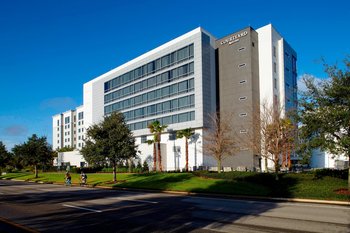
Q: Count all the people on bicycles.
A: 2